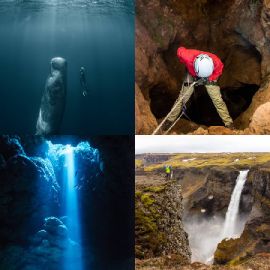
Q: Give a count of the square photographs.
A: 4